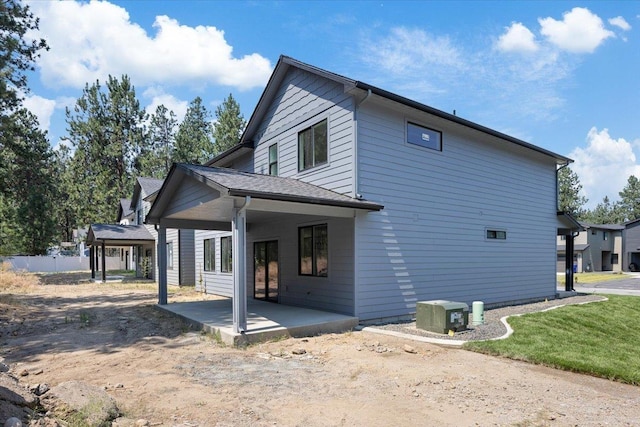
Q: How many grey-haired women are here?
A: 0